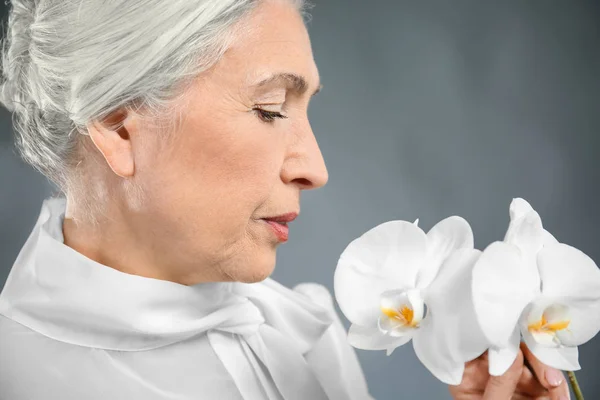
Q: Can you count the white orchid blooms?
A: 2